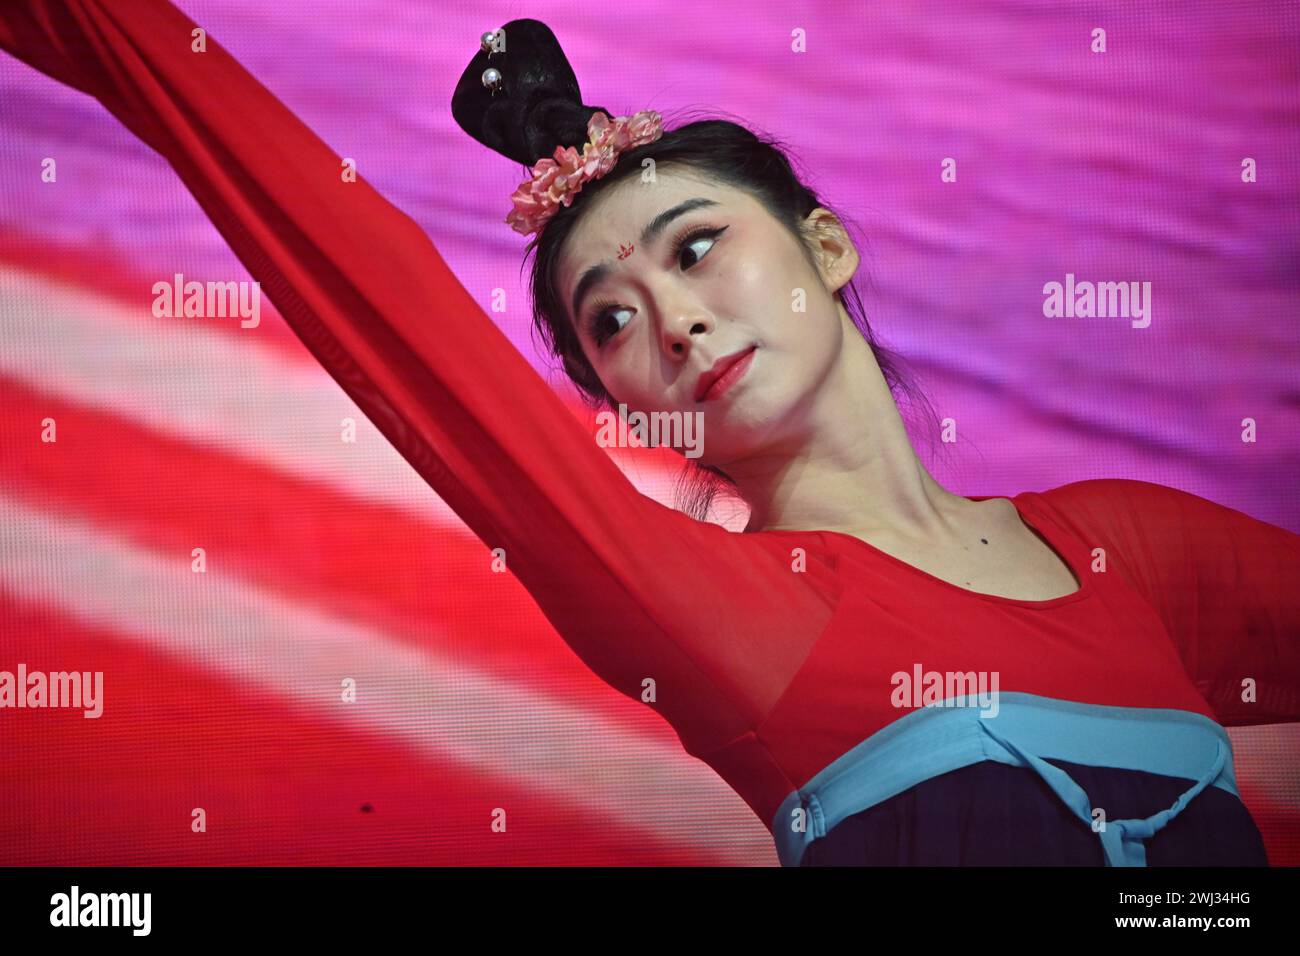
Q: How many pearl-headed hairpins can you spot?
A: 2